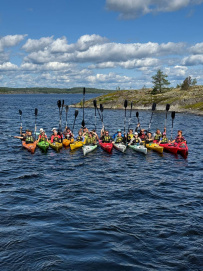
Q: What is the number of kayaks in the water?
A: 12